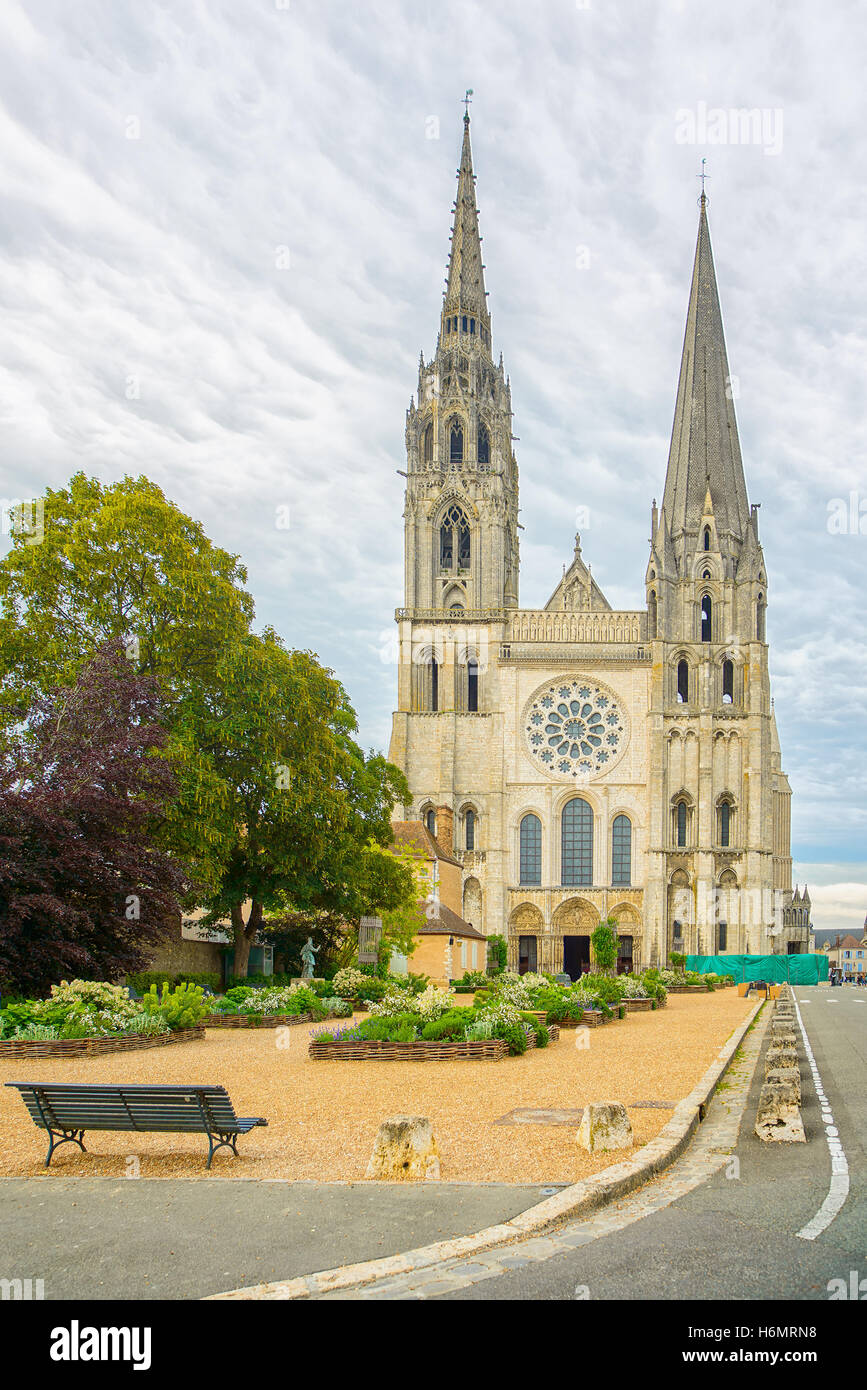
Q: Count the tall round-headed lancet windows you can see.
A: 3